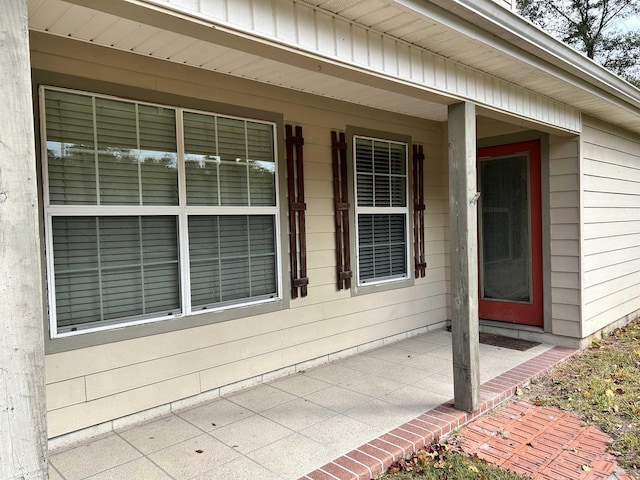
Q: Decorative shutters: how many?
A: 3